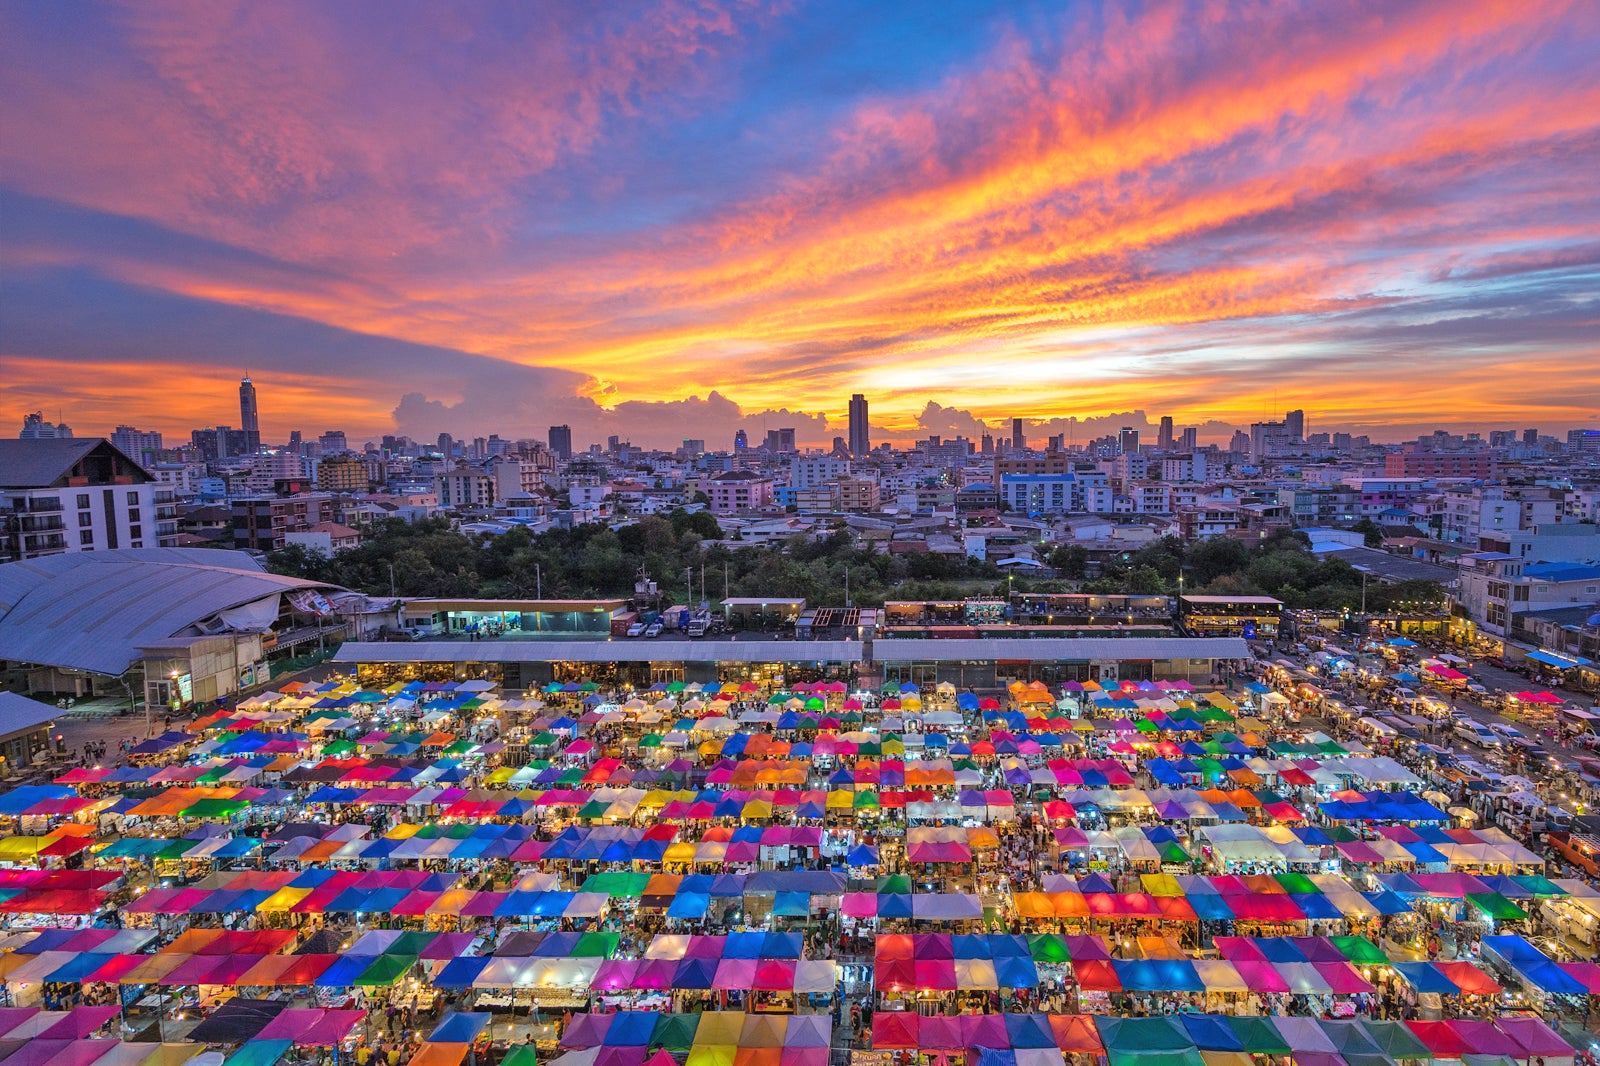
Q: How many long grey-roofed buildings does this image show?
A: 2